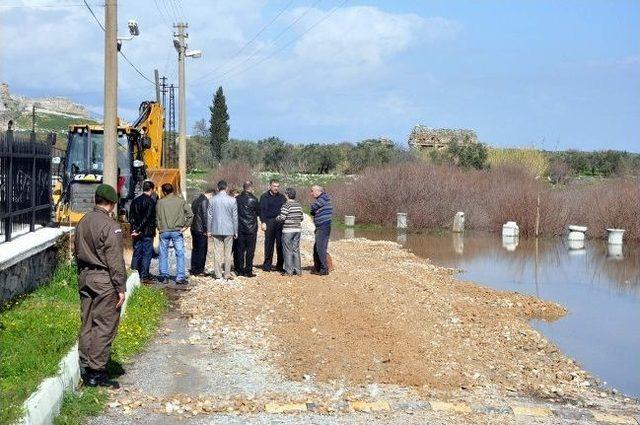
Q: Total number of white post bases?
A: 6